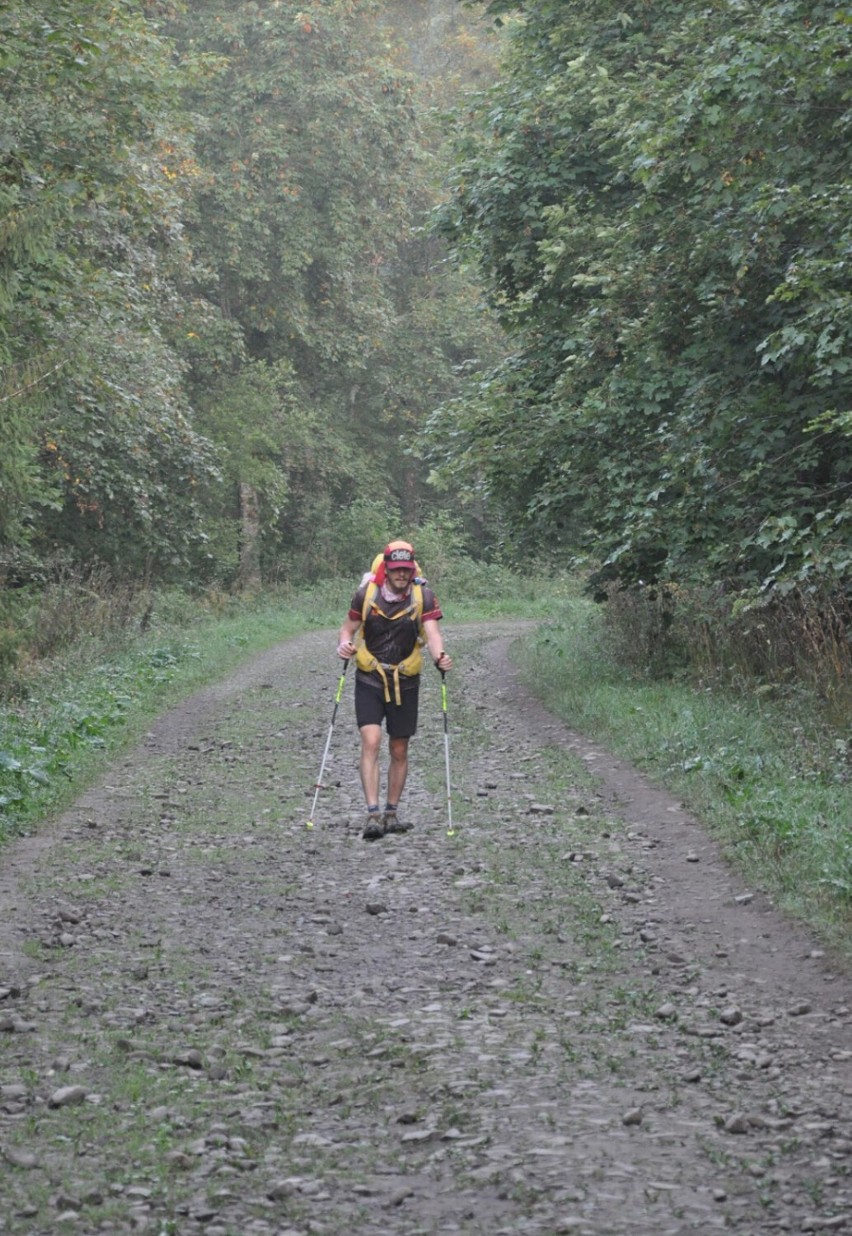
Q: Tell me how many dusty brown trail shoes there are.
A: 2